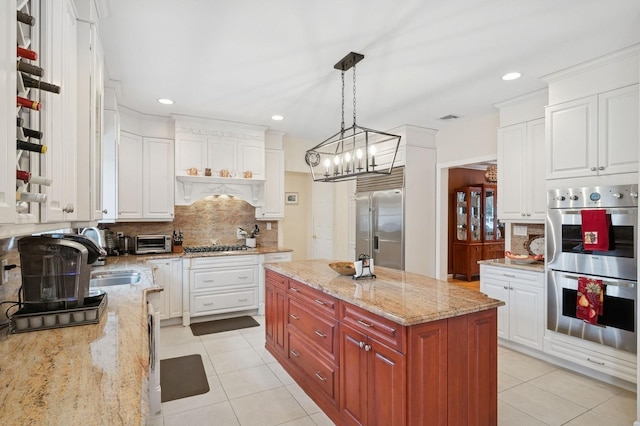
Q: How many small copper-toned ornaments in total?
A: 3